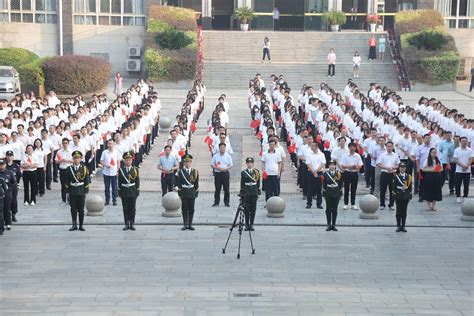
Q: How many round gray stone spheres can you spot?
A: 6